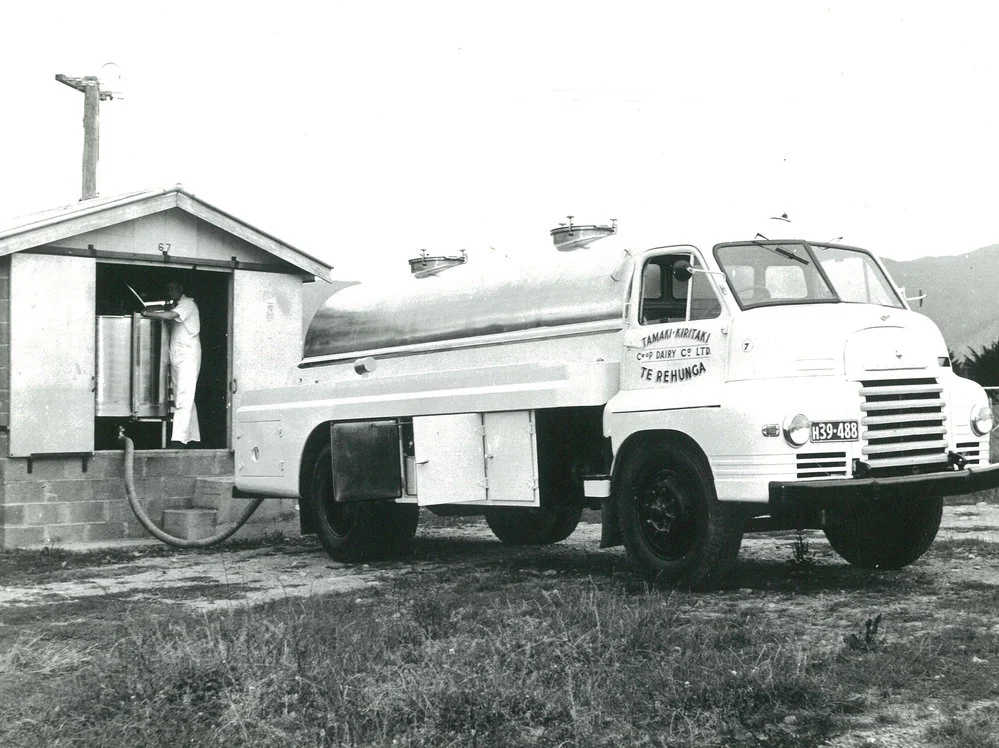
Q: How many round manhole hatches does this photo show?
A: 2